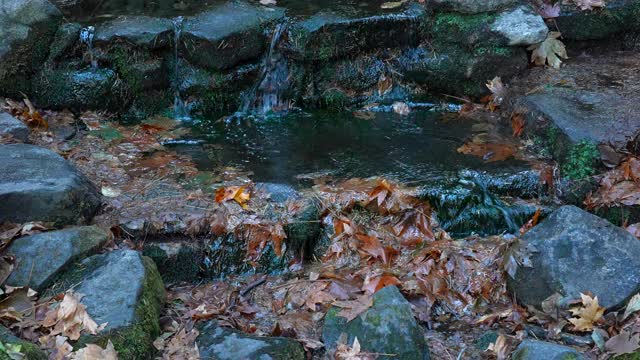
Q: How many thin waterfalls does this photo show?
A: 3